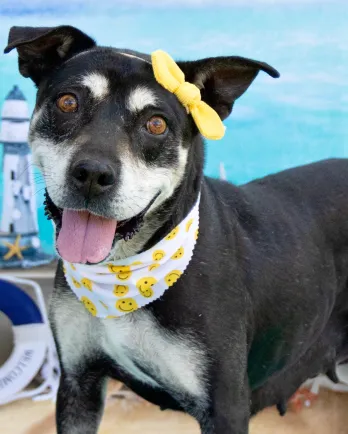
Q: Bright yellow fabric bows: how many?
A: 1